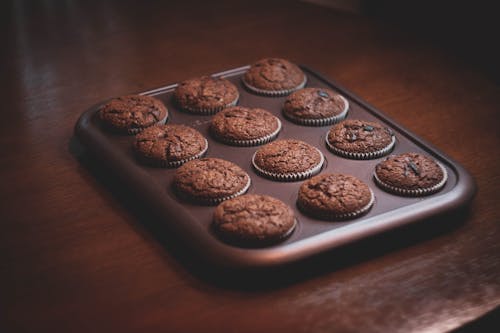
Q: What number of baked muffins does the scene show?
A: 12